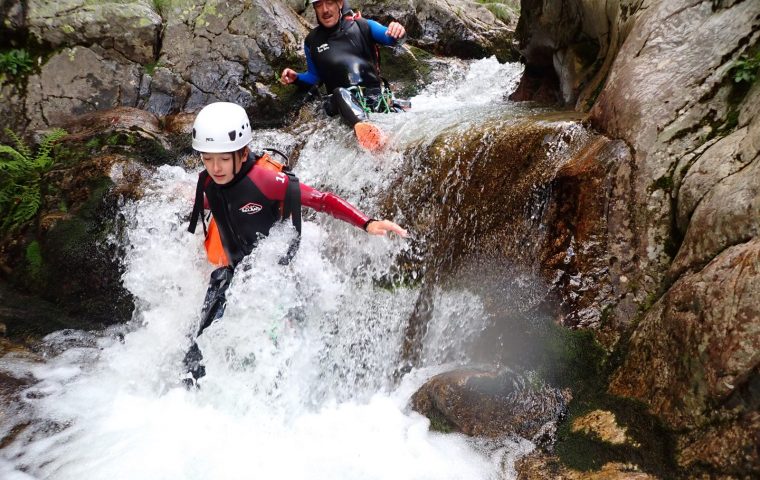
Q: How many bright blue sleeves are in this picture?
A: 2